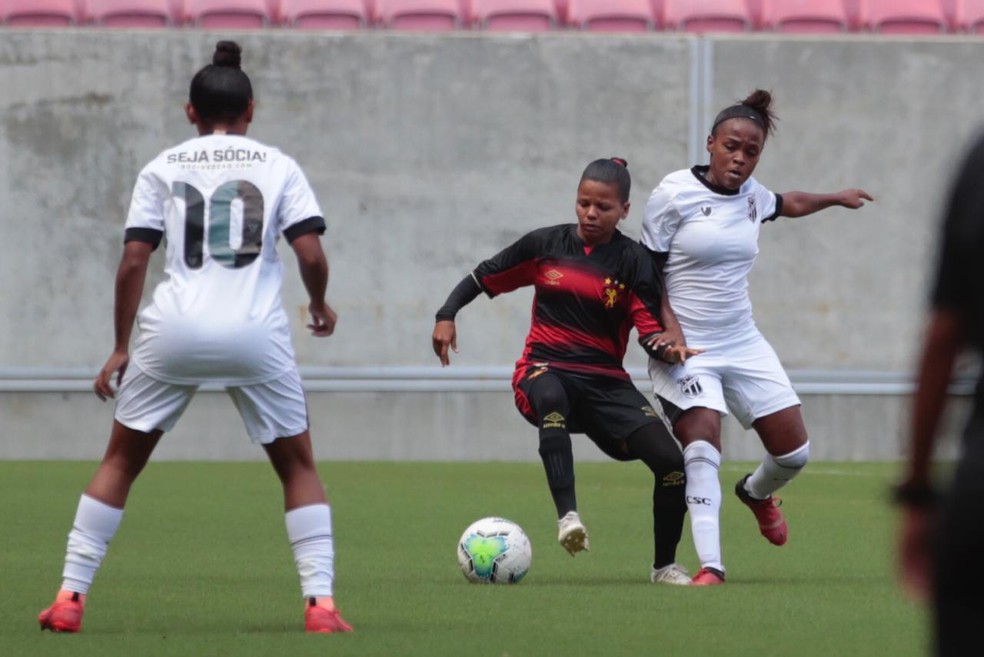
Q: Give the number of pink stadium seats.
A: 11